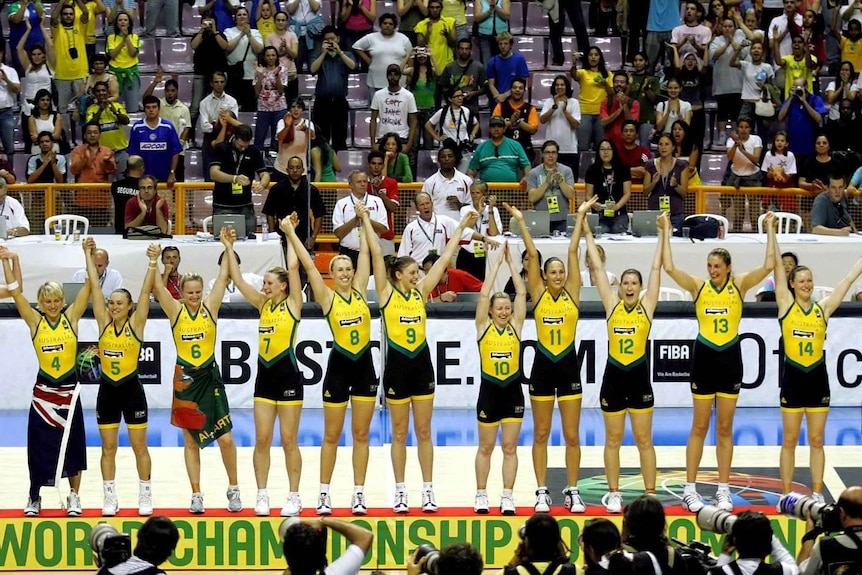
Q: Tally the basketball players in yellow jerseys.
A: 11